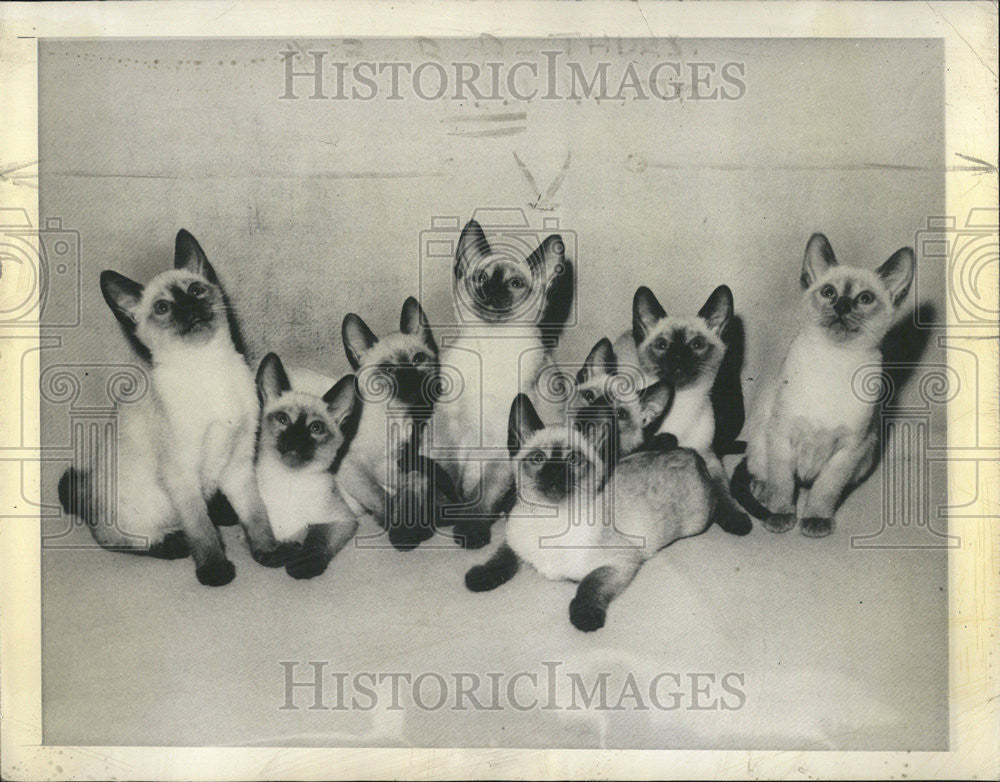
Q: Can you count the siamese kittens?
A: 8